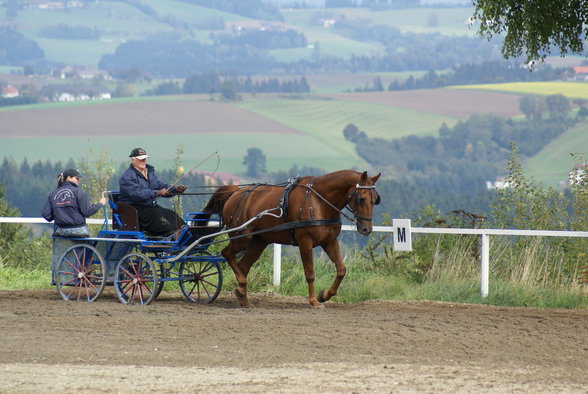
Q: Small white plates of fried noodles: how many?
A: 0